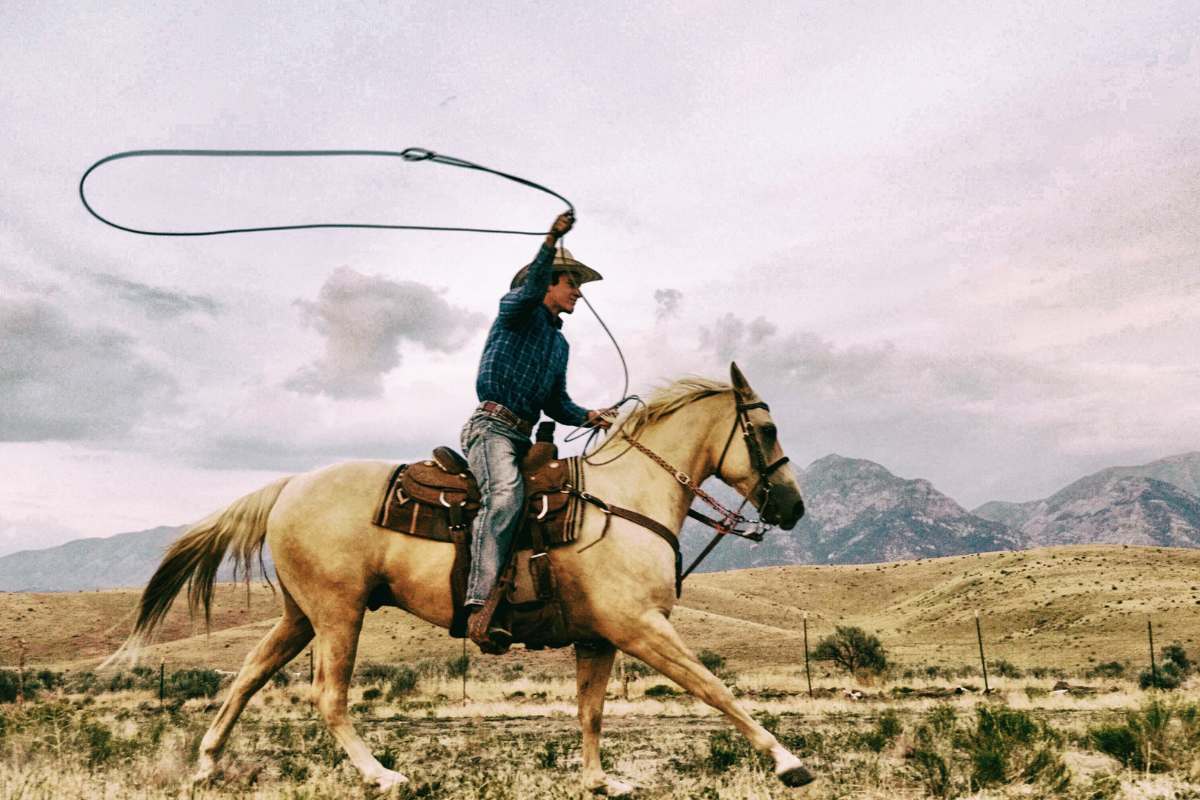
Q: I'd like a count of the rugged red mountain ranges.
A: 0